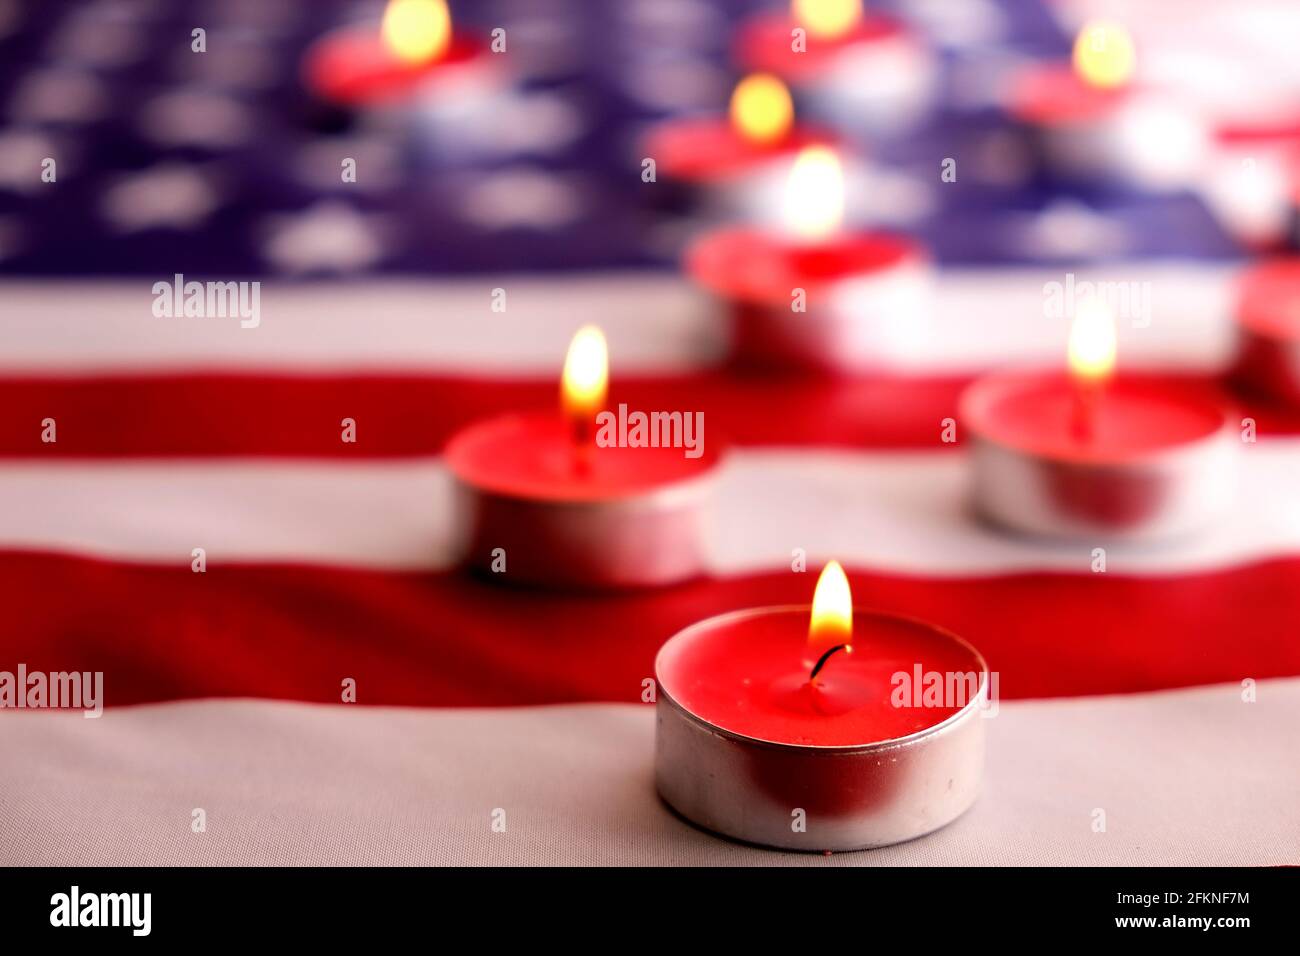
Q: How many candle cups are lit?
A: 8